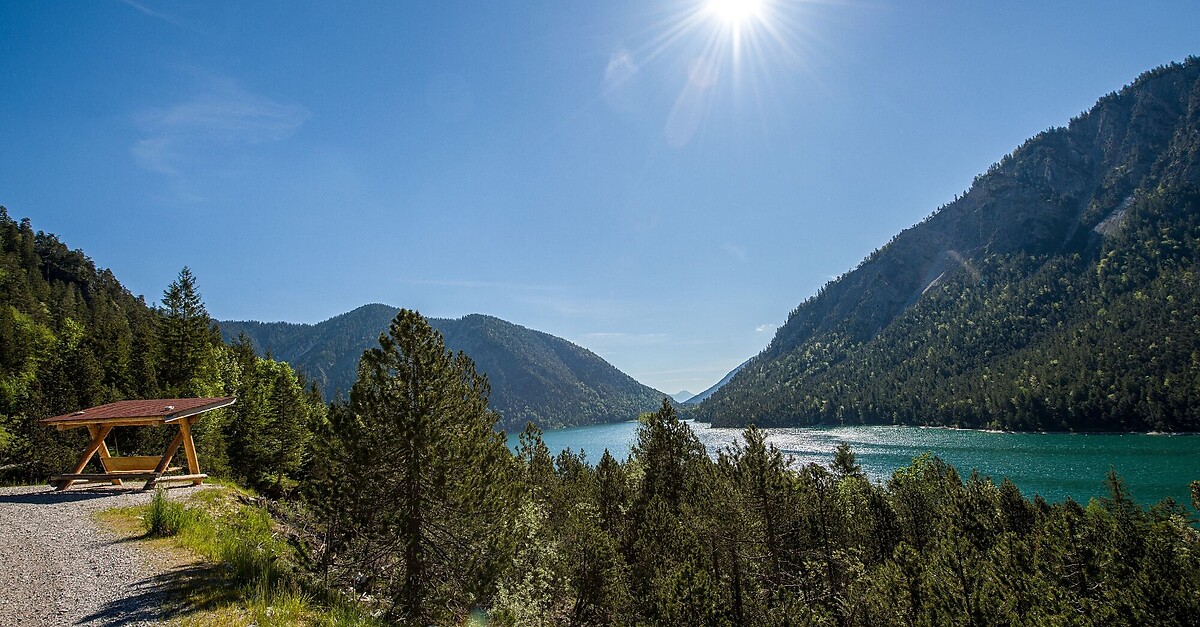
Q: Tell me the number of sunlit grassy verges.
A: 1